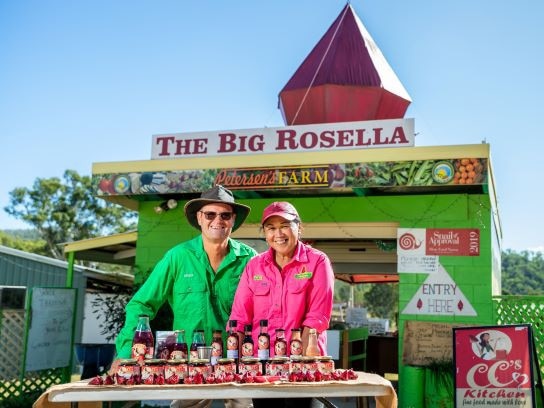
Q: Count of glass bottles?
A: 10